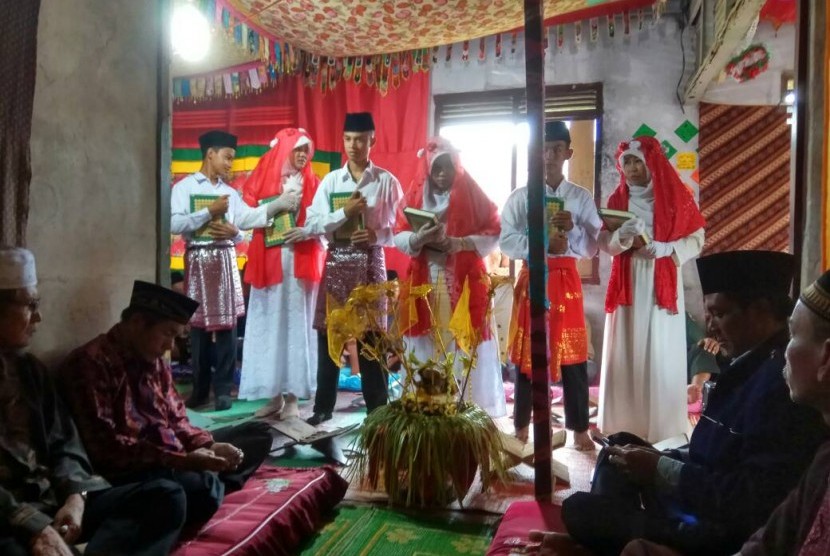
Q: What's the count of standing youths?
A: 6